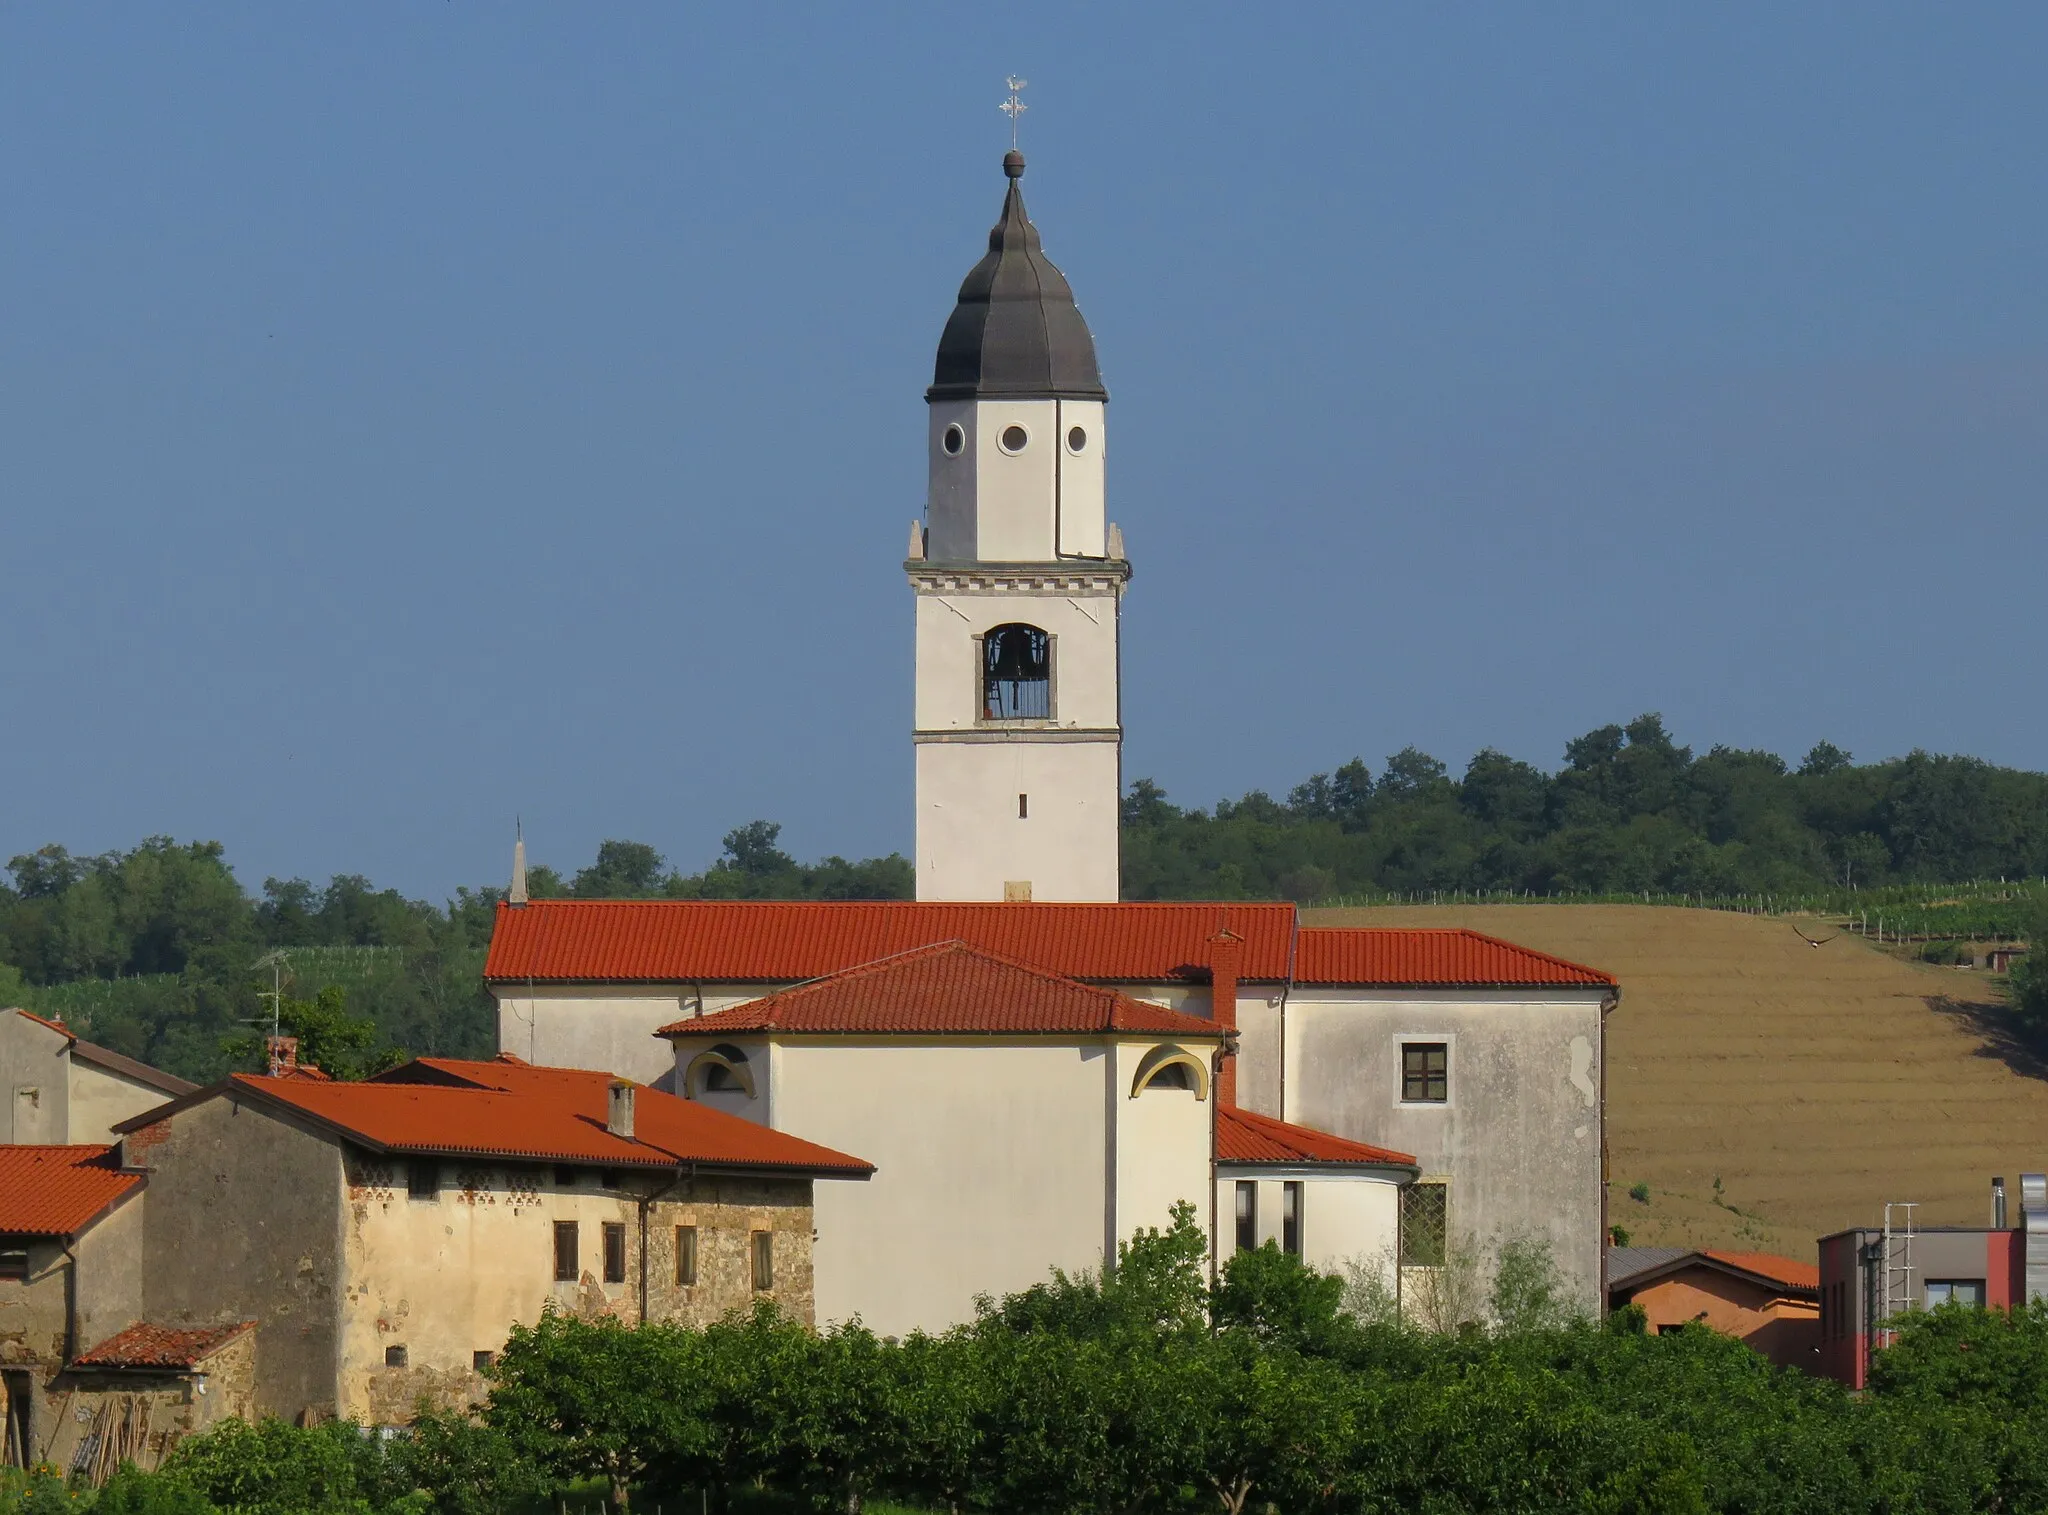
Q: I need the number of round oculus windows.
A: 3